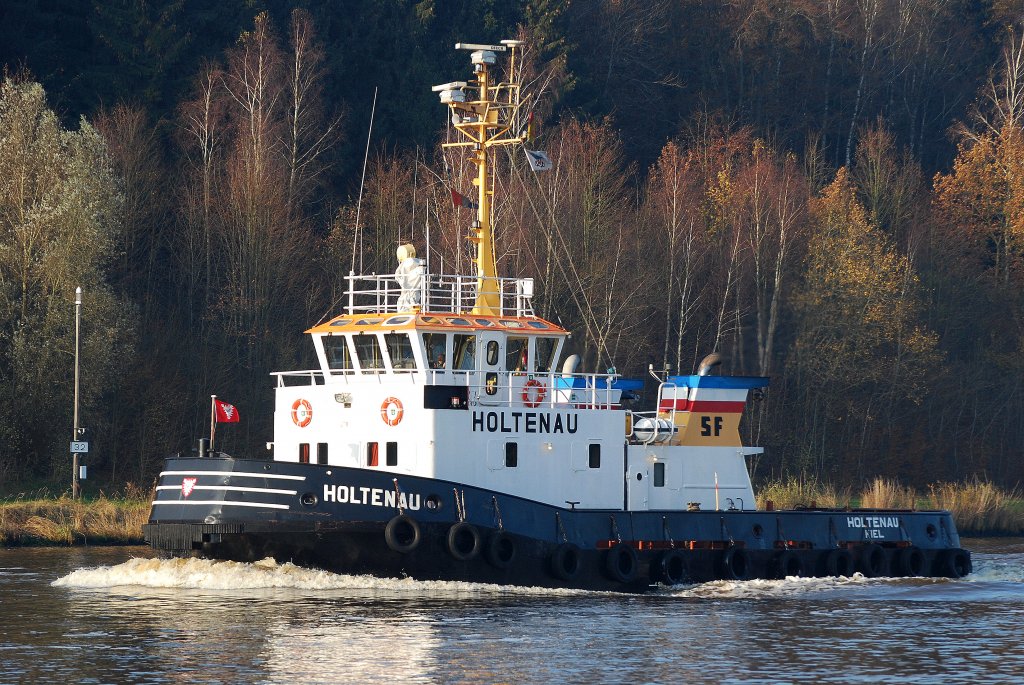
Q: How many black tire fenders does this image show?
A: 12